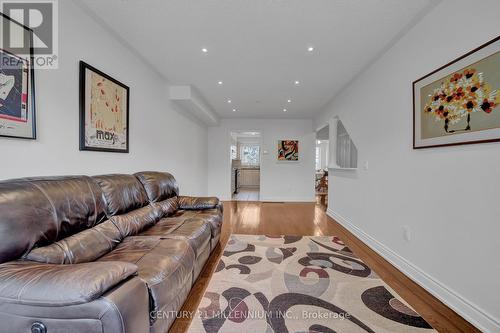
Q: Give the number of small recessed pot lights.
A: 8